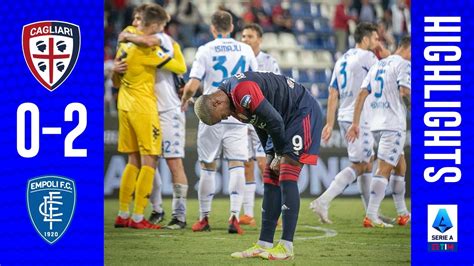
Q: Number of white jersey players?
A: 5